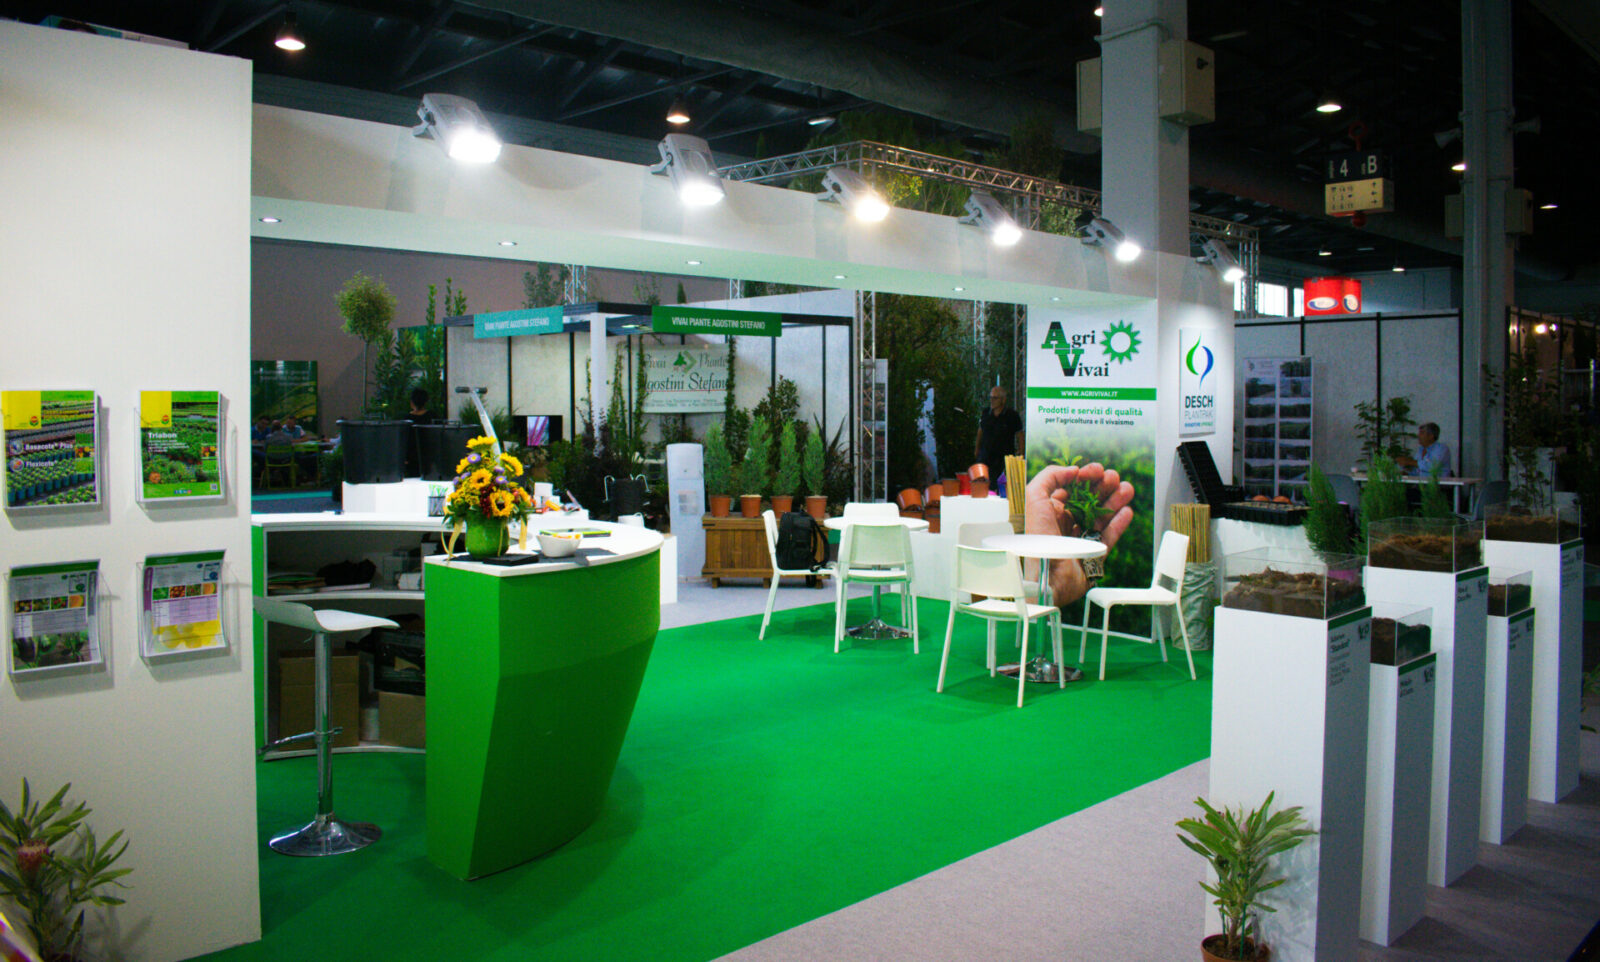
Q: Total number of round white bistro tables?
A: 2